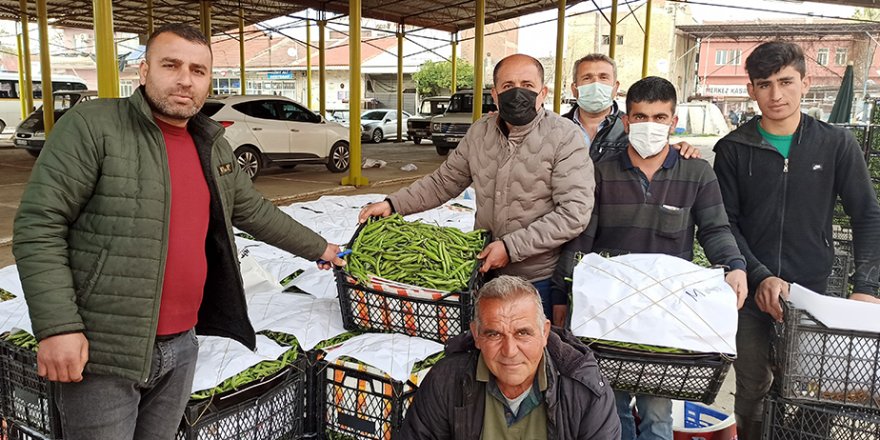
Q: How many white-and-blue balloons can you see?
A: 0